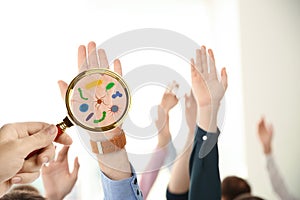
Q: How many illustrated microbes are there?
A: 9